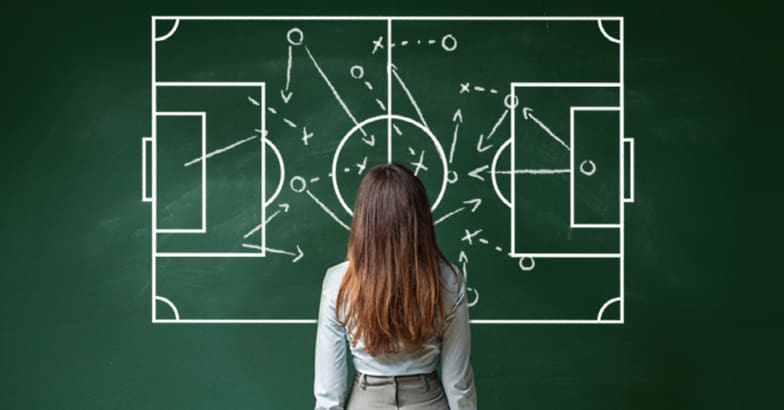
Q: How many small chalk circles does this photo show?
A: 9